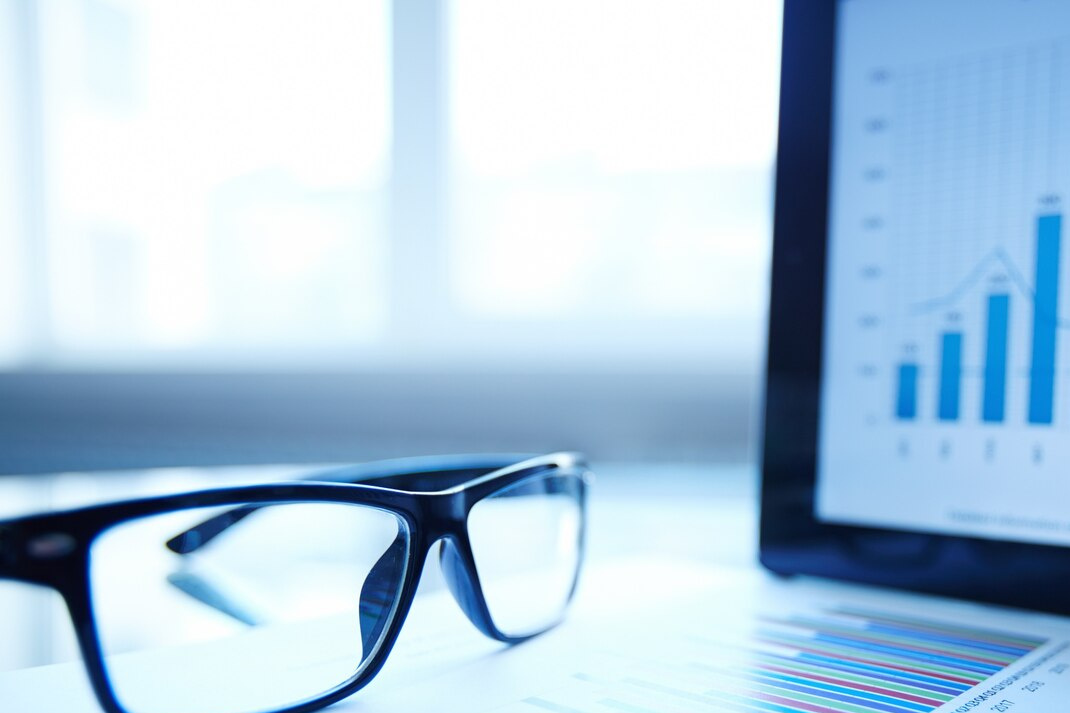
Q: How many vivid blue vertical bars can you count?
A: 4